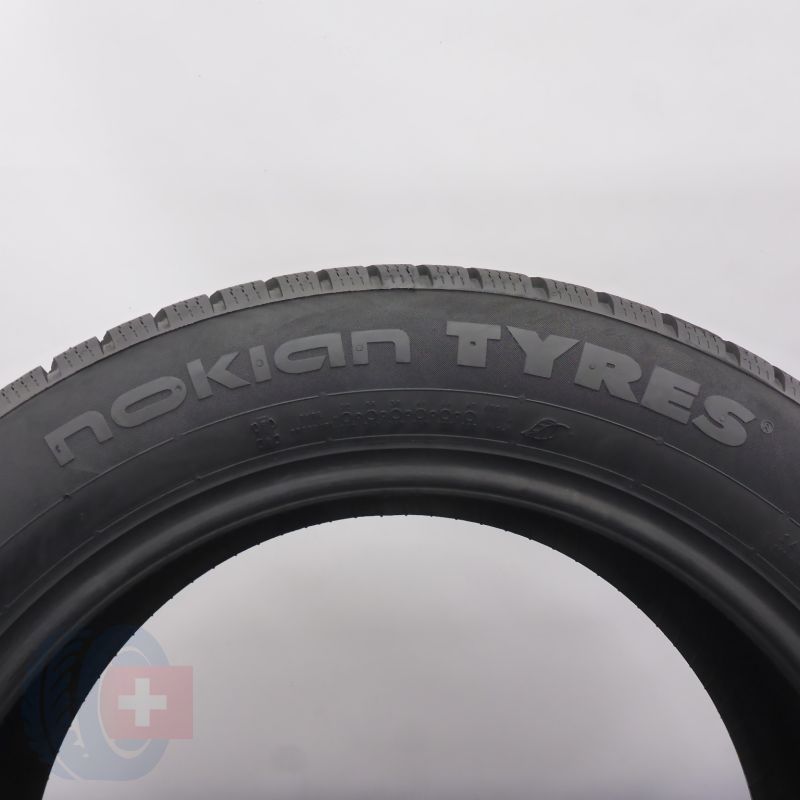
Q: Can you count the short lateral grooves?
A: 14